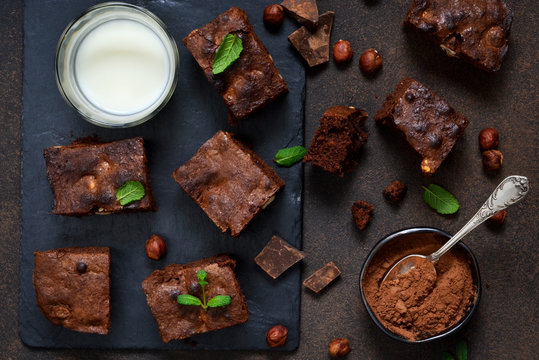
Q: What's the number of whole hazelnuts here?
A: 9